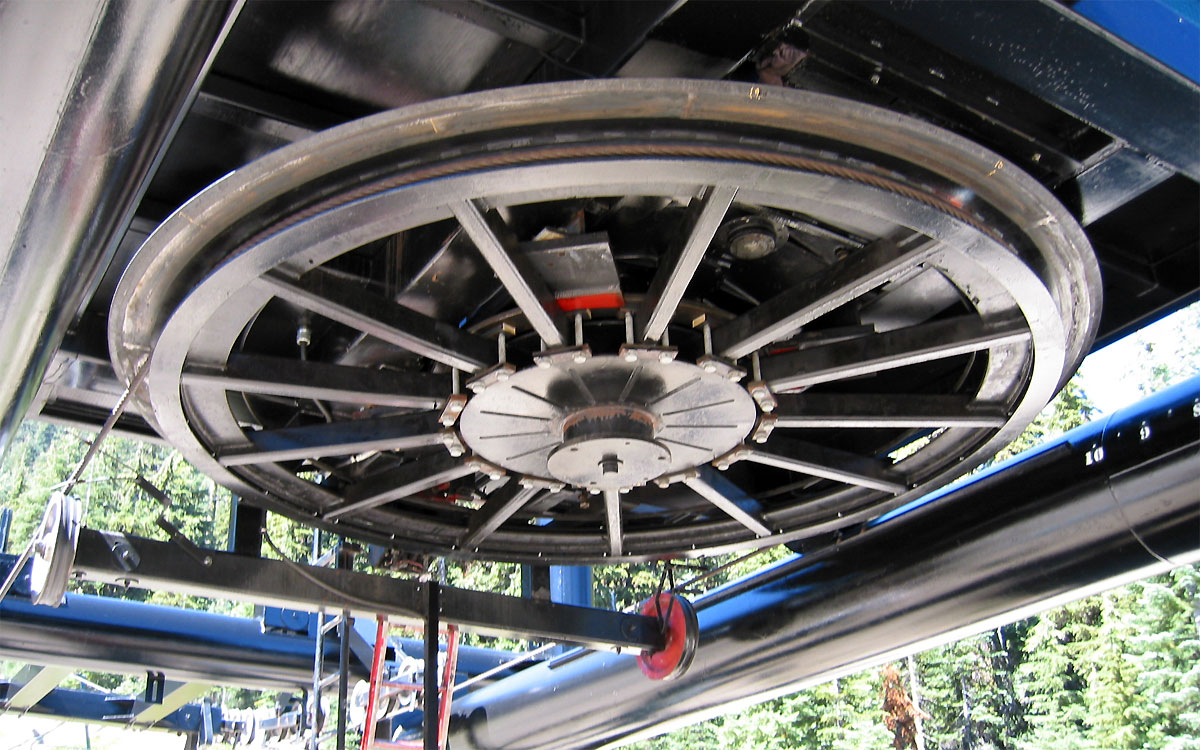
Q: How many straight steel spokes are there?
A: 13